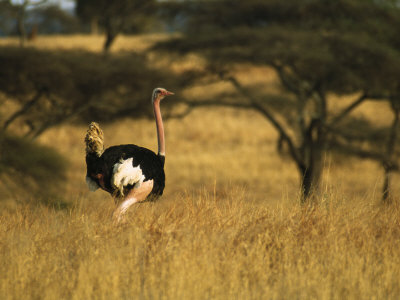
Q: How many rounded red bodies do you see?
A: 0